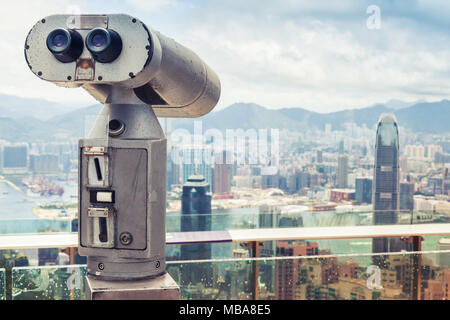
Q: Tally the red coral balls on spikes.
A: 0